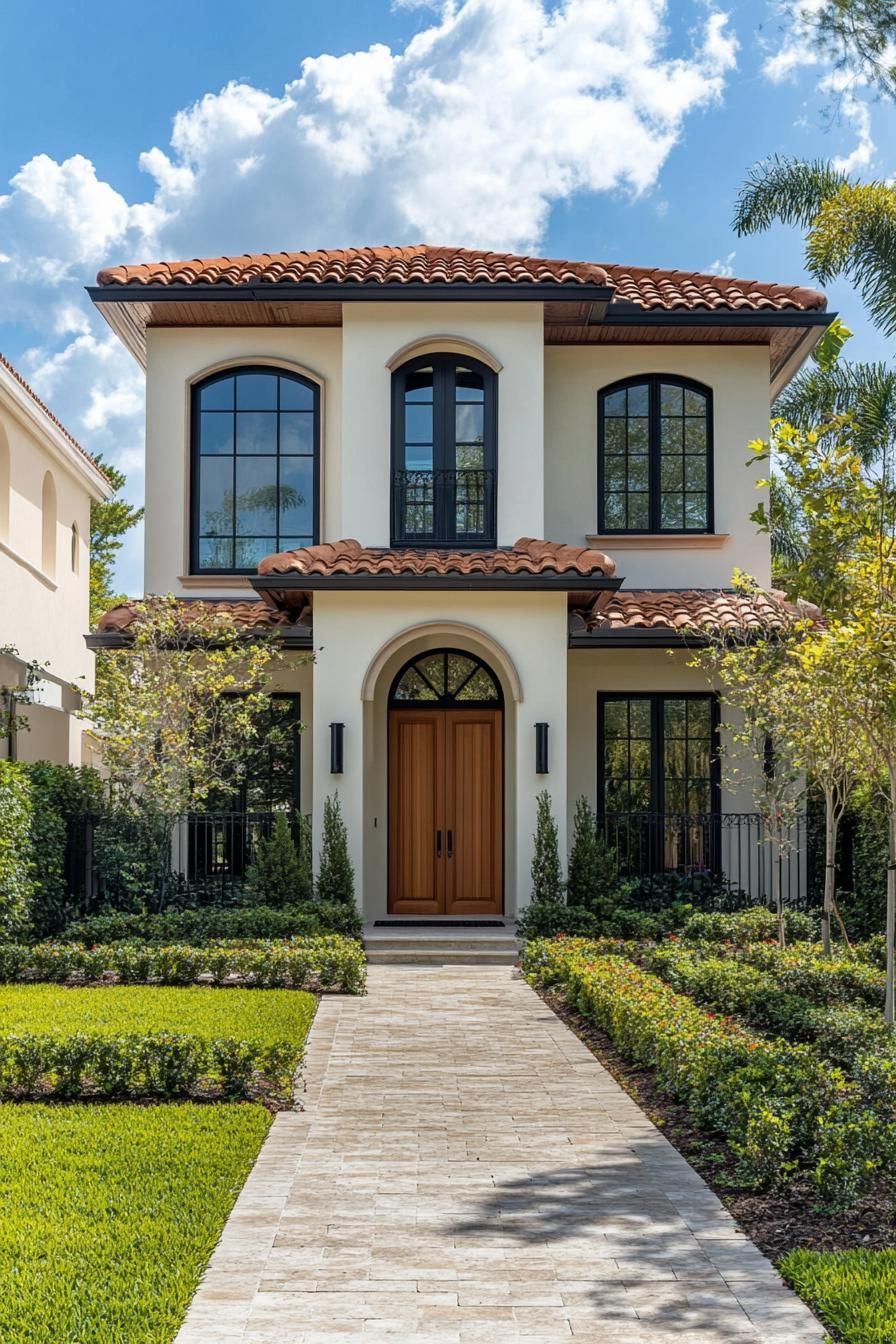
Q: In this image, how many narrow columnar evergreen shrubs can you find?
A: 4